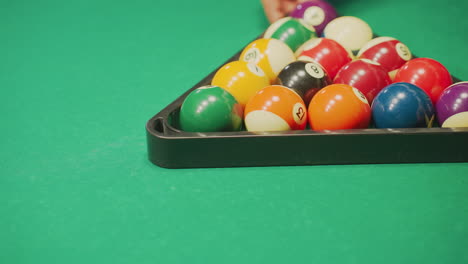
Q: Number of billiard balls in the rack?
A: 15